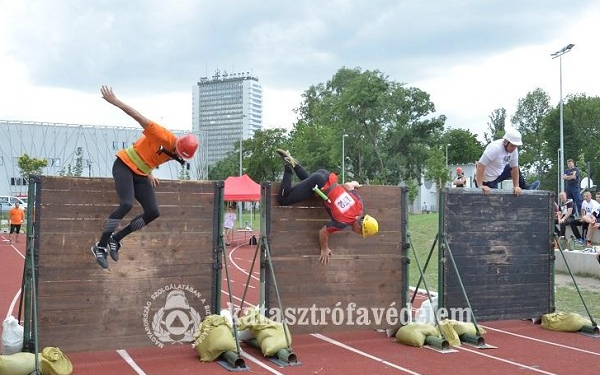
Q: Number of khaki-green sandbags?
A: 6